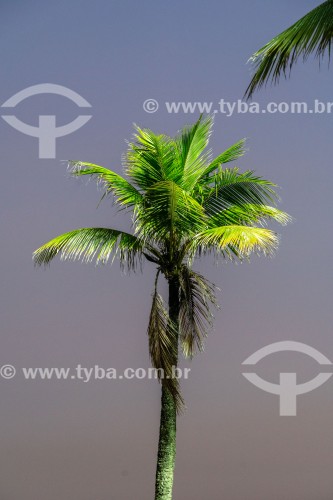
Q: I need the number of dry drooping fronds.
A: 2